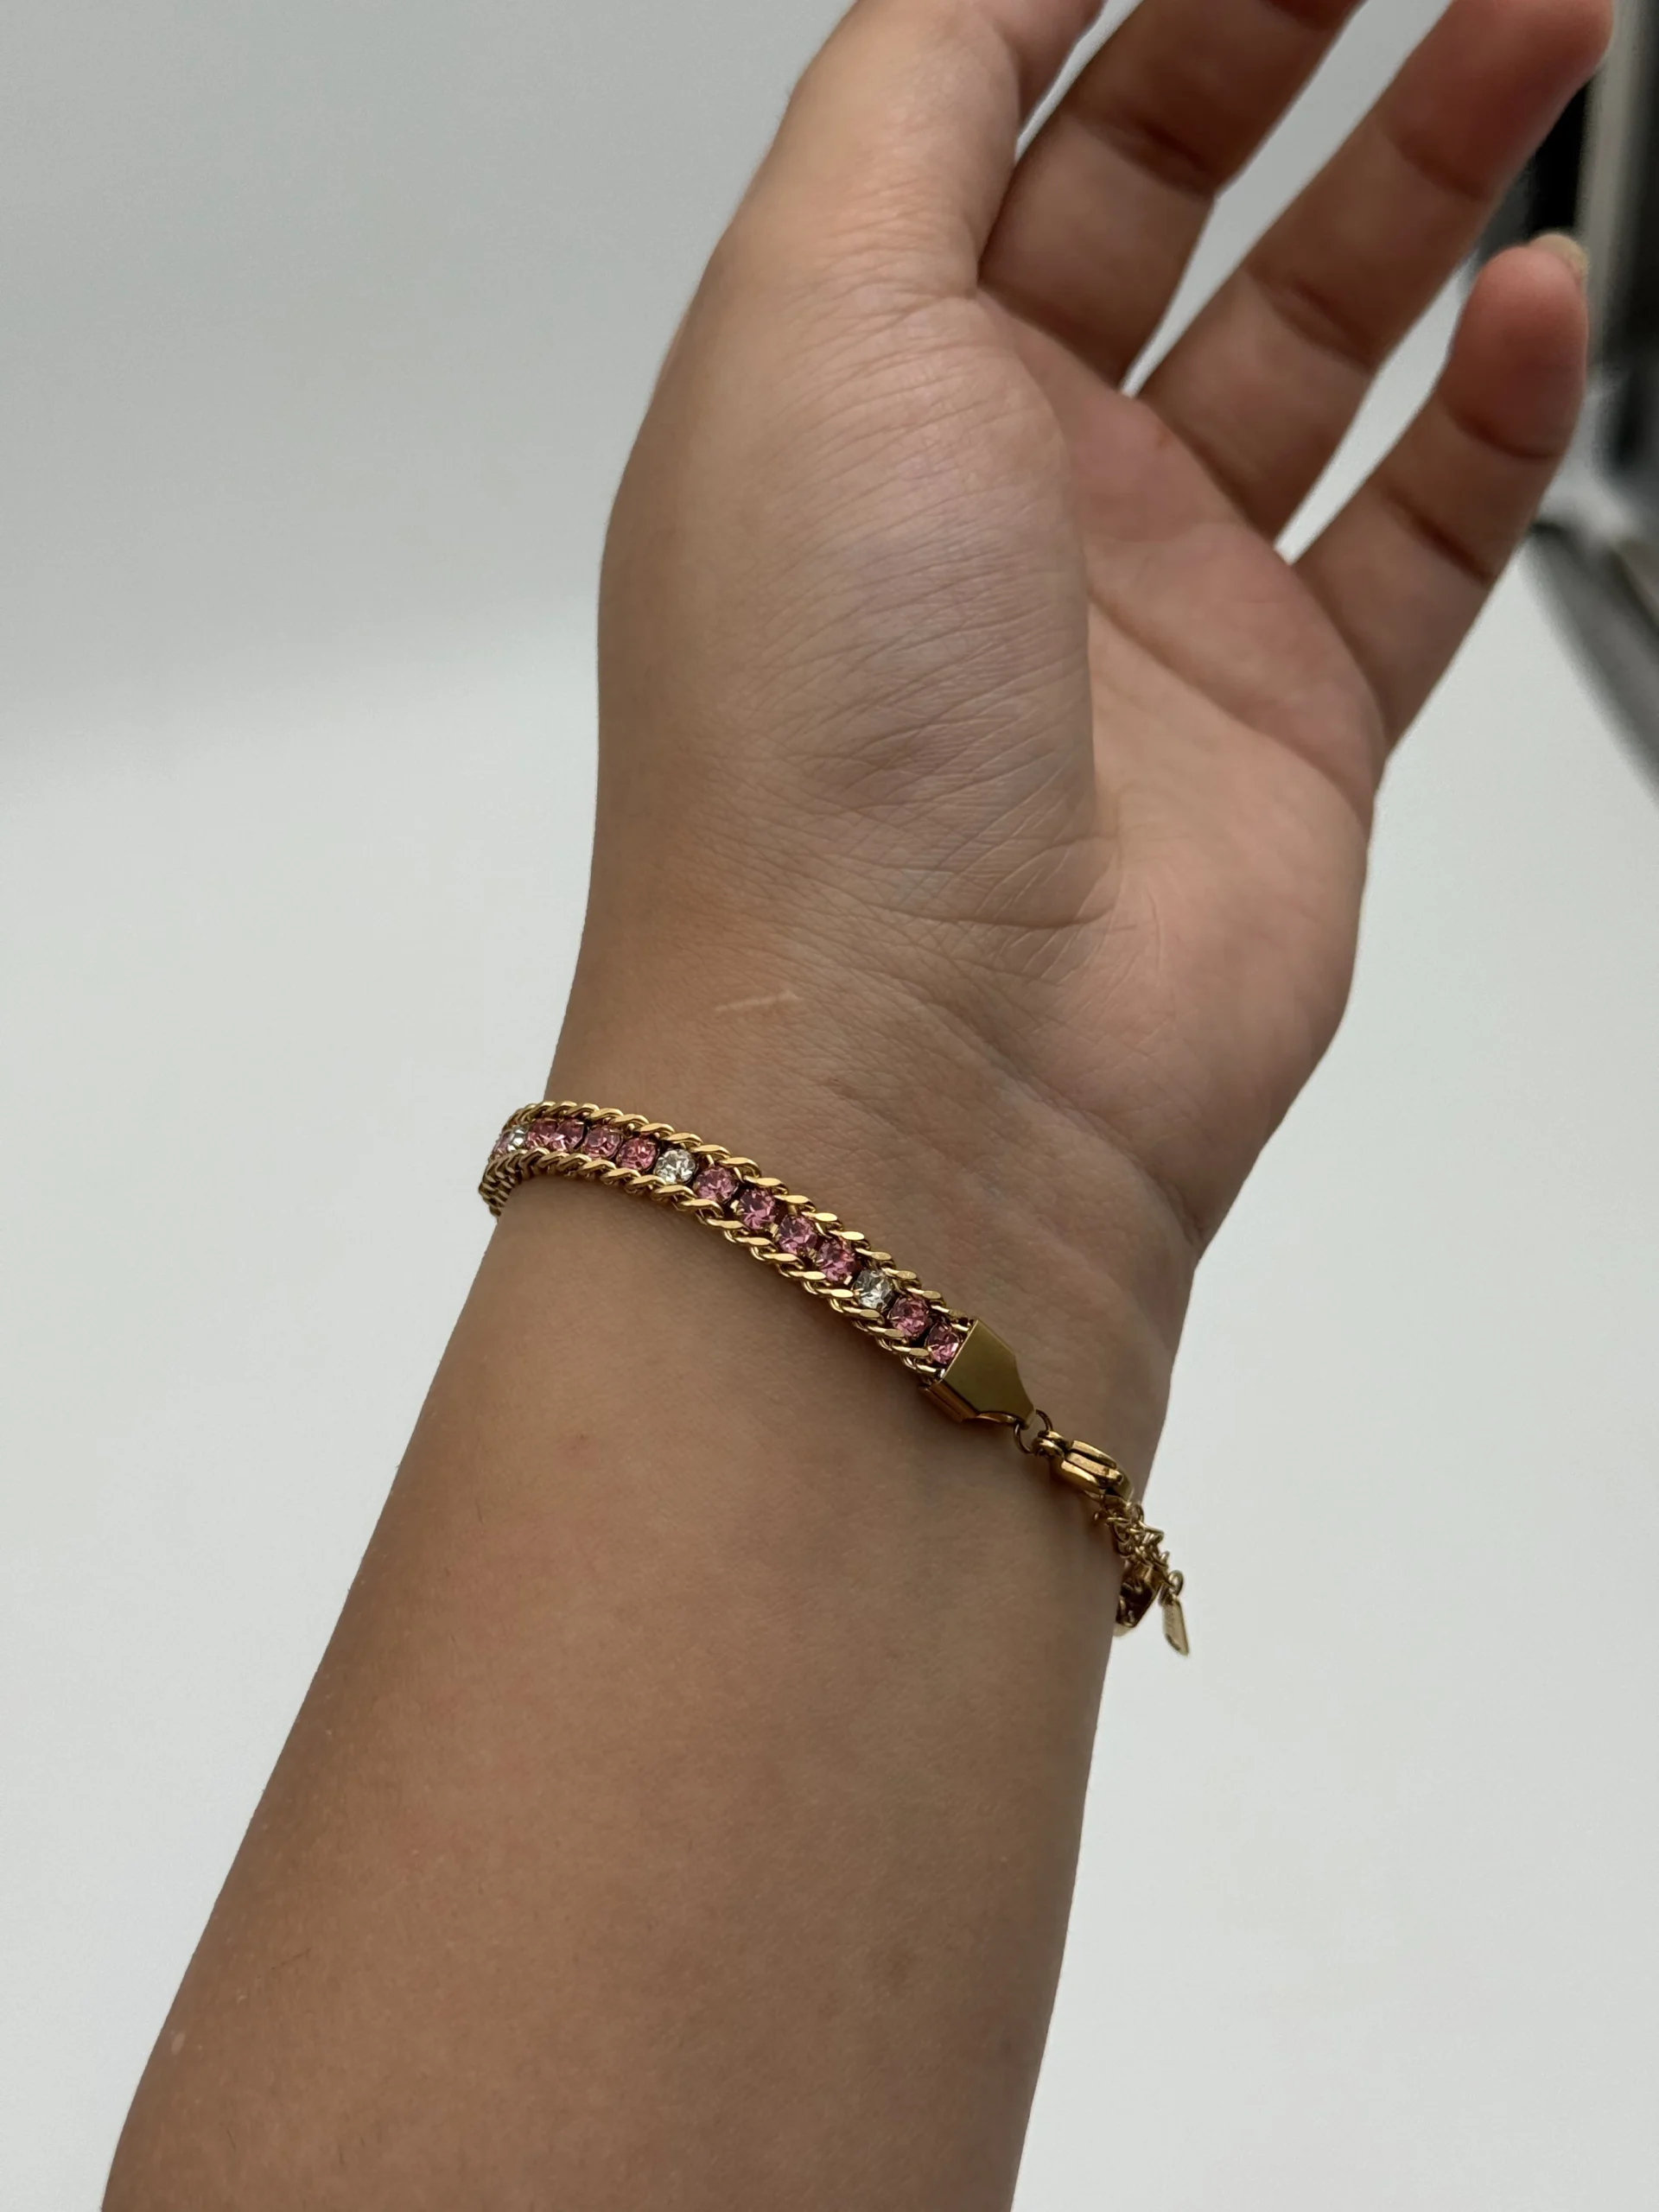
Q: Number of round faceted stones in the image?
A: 14